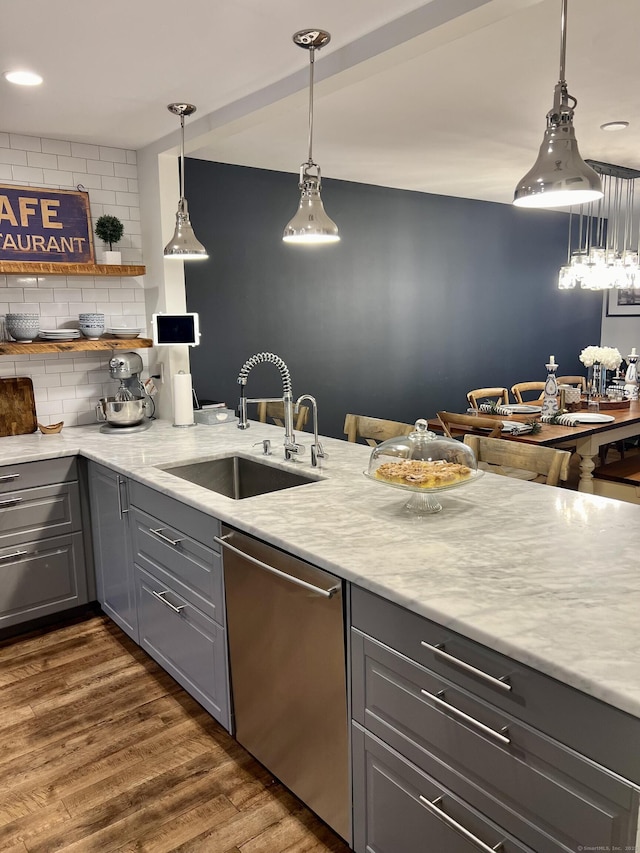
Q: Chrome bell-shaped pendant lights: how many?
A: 3